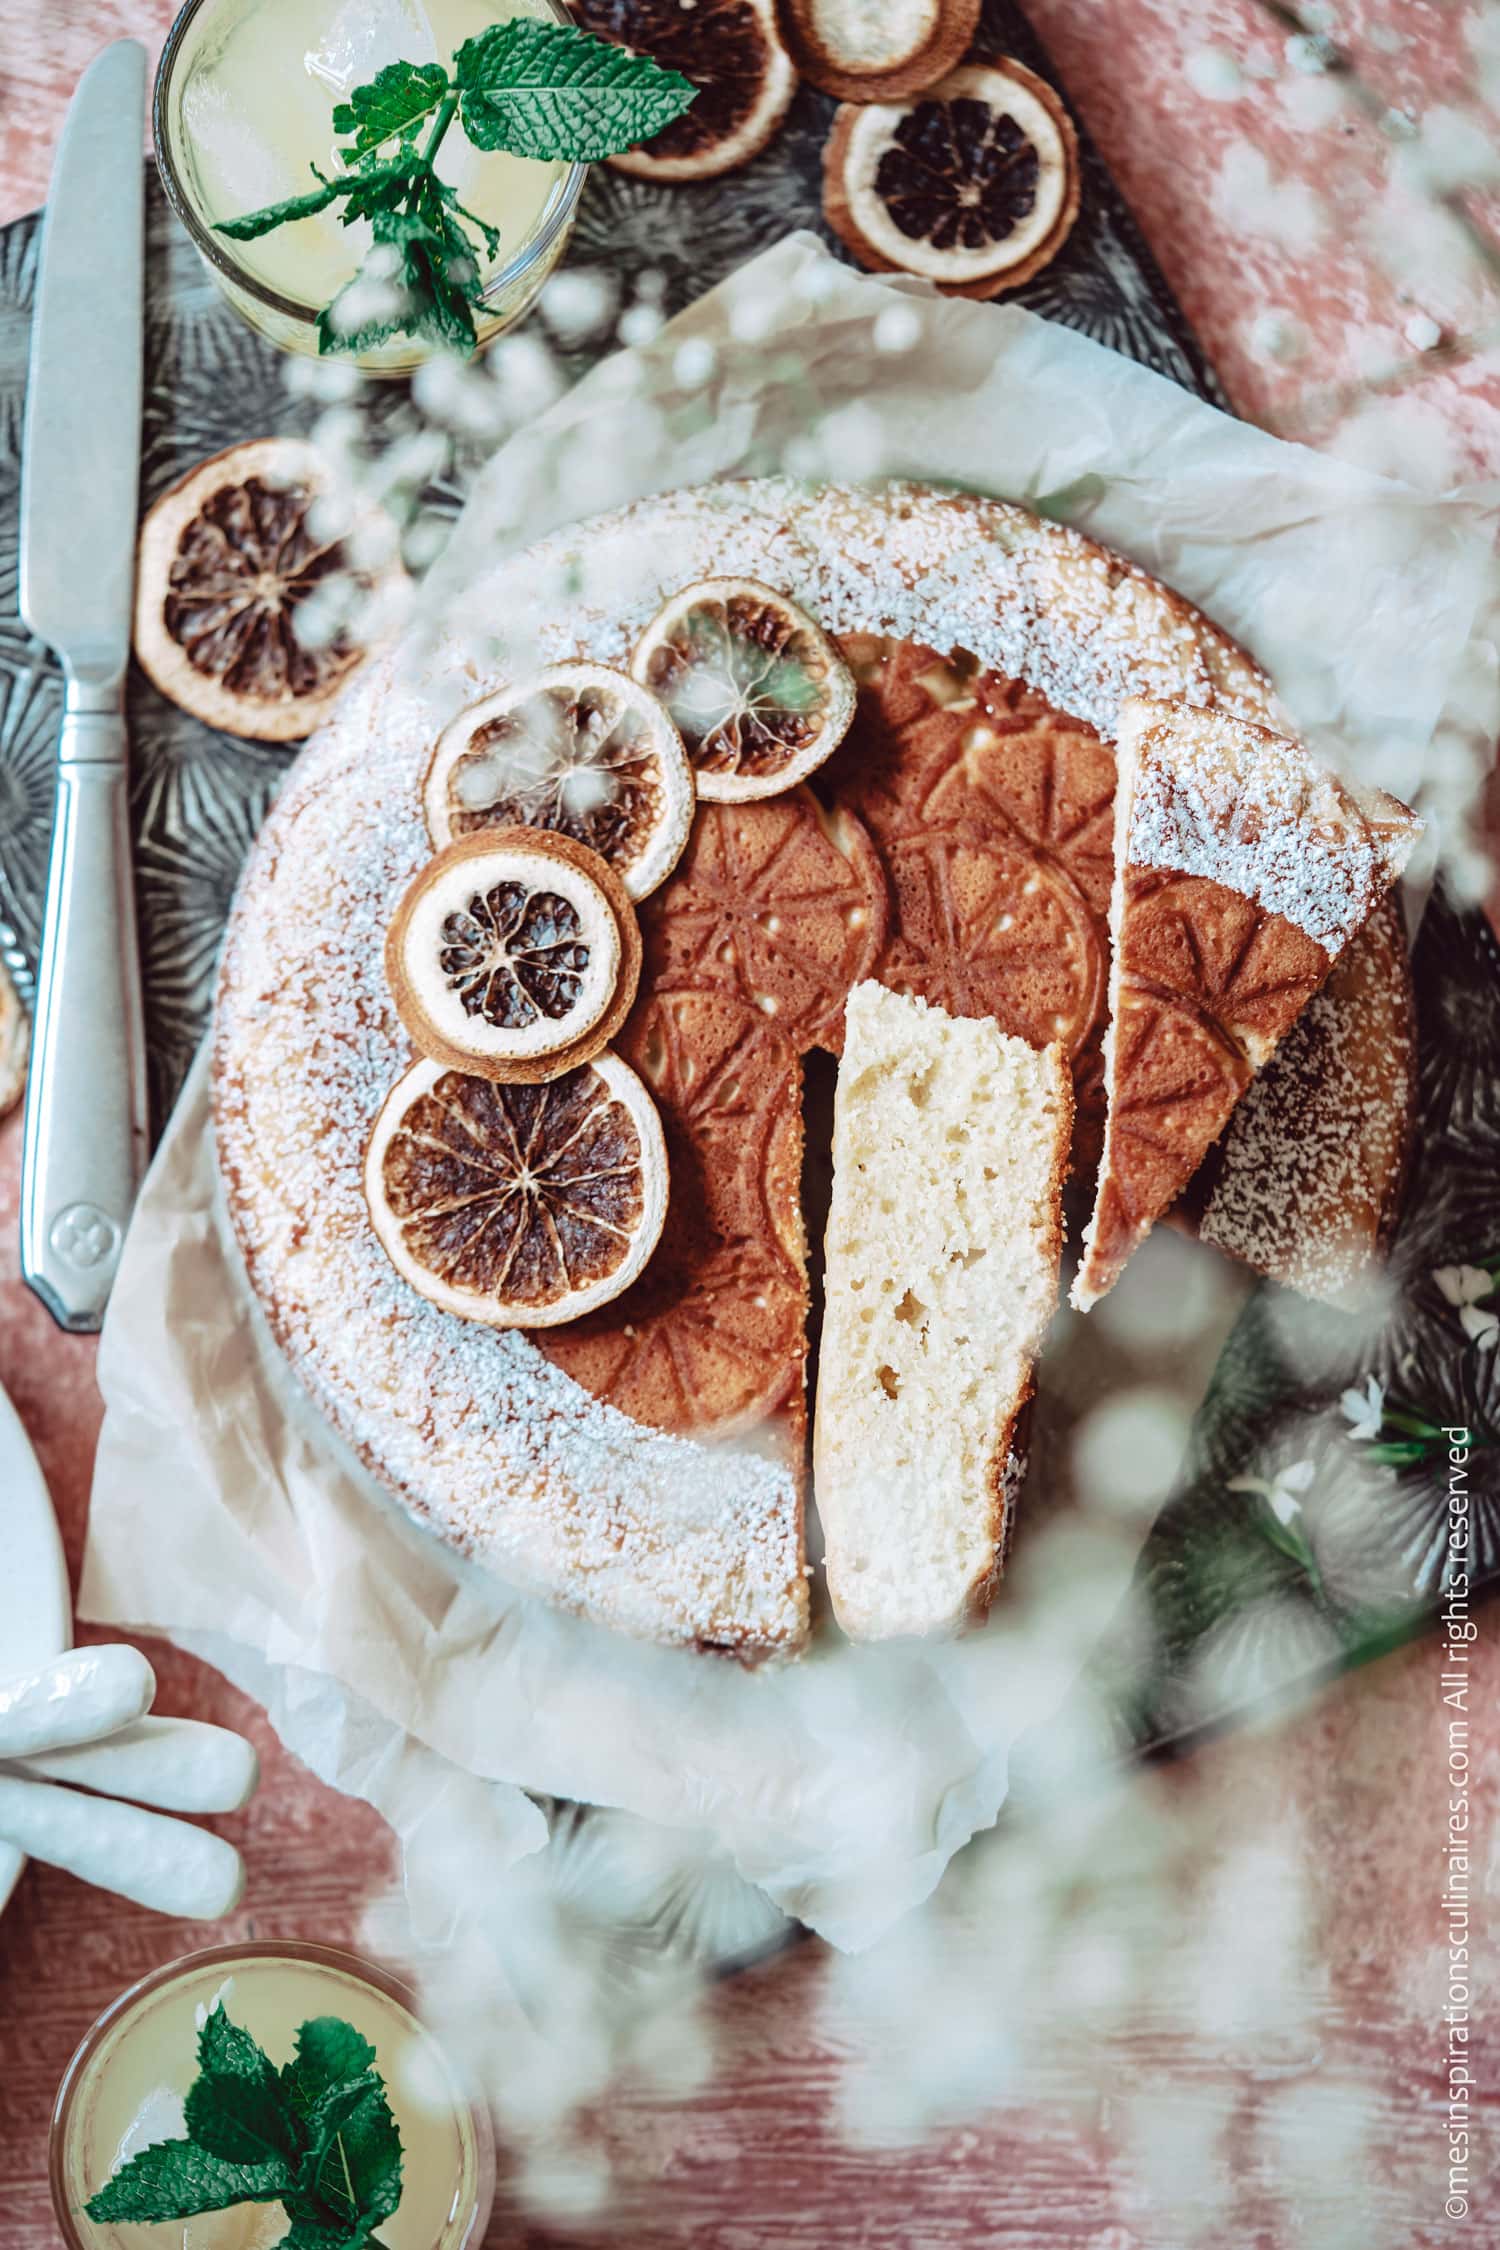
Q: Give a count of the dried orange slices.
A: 8